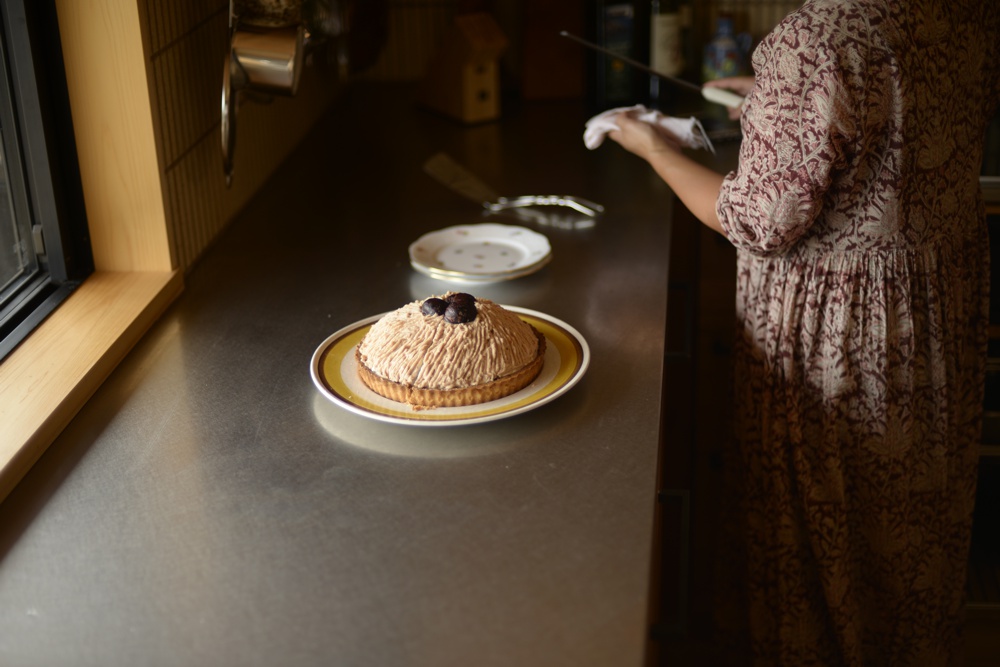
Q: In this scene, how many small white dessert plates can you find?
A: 2